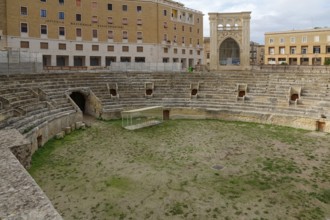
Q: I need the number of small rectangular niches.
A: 5